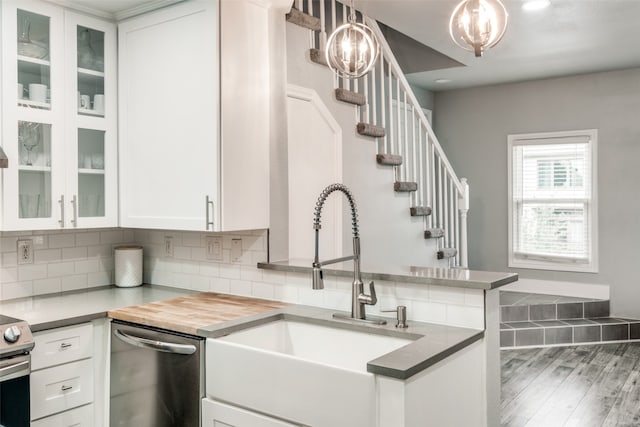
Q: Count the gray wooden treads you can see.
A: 9